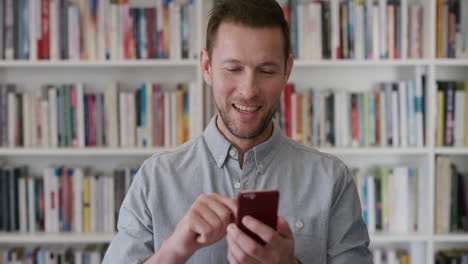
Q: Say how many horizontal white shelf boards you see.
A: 3